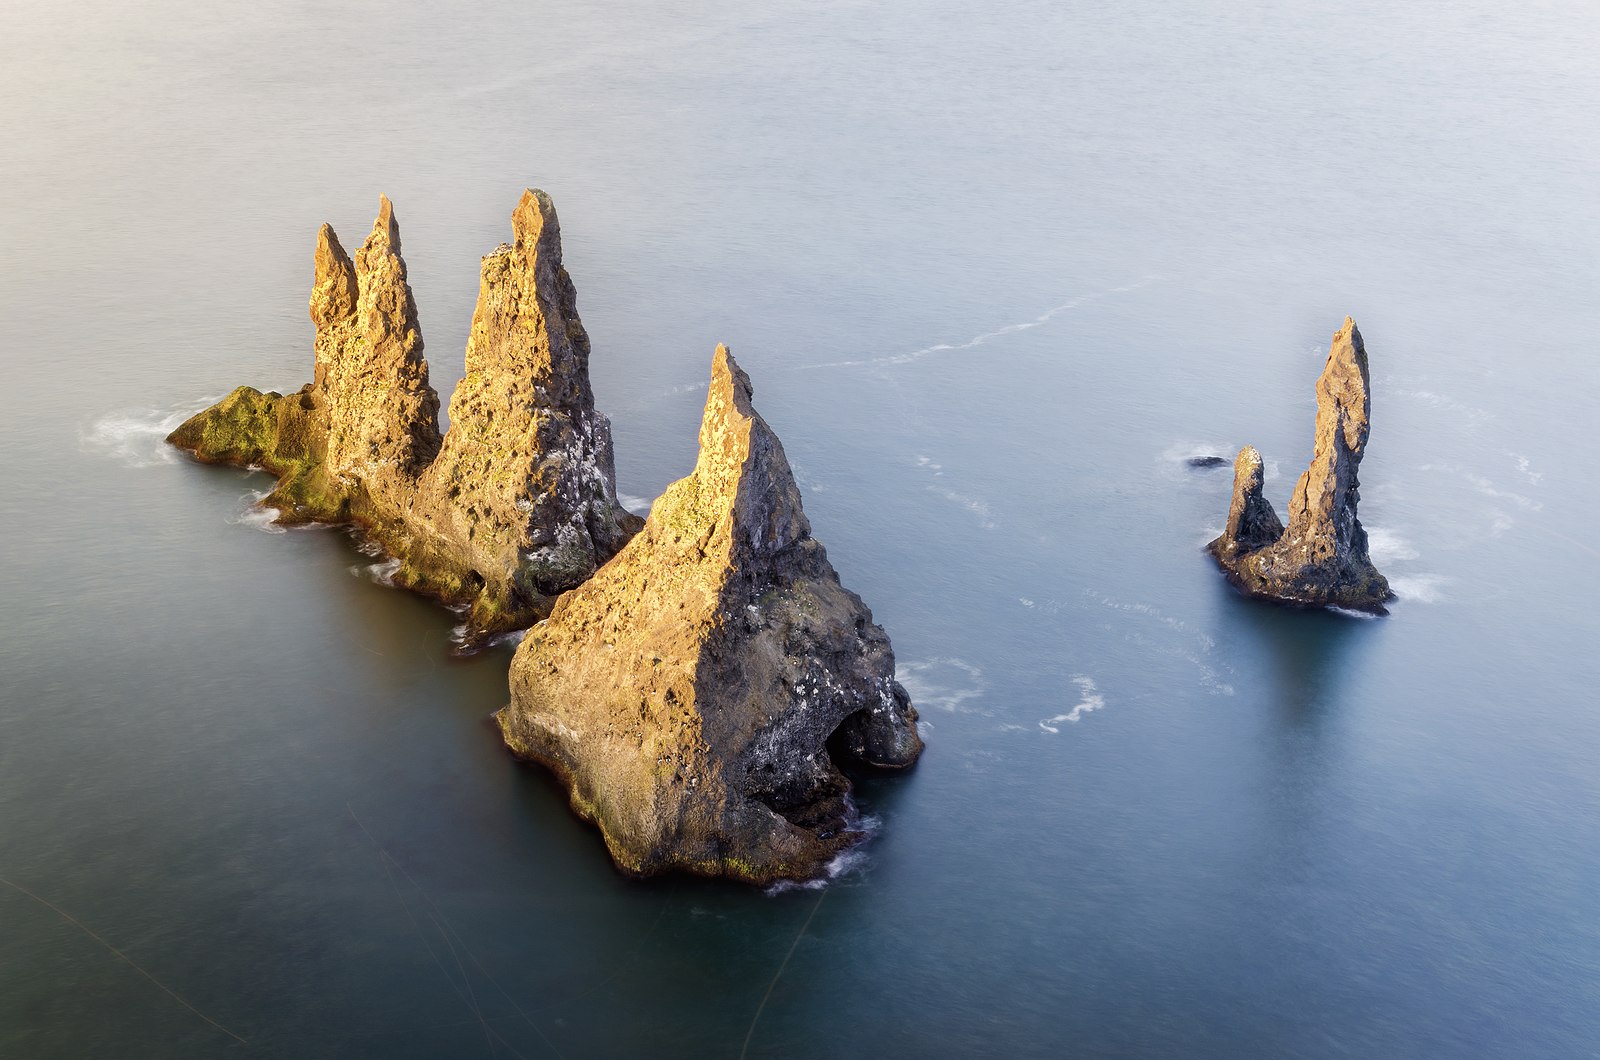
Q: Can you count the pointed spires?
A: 6